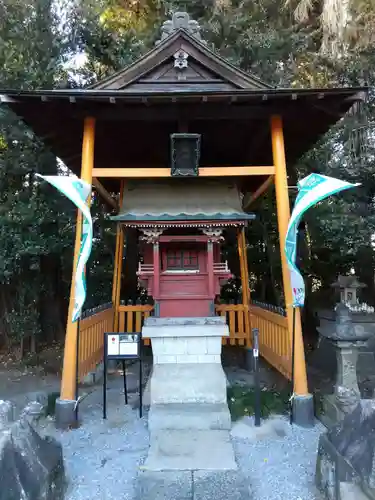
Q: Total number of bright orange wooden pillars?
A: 4